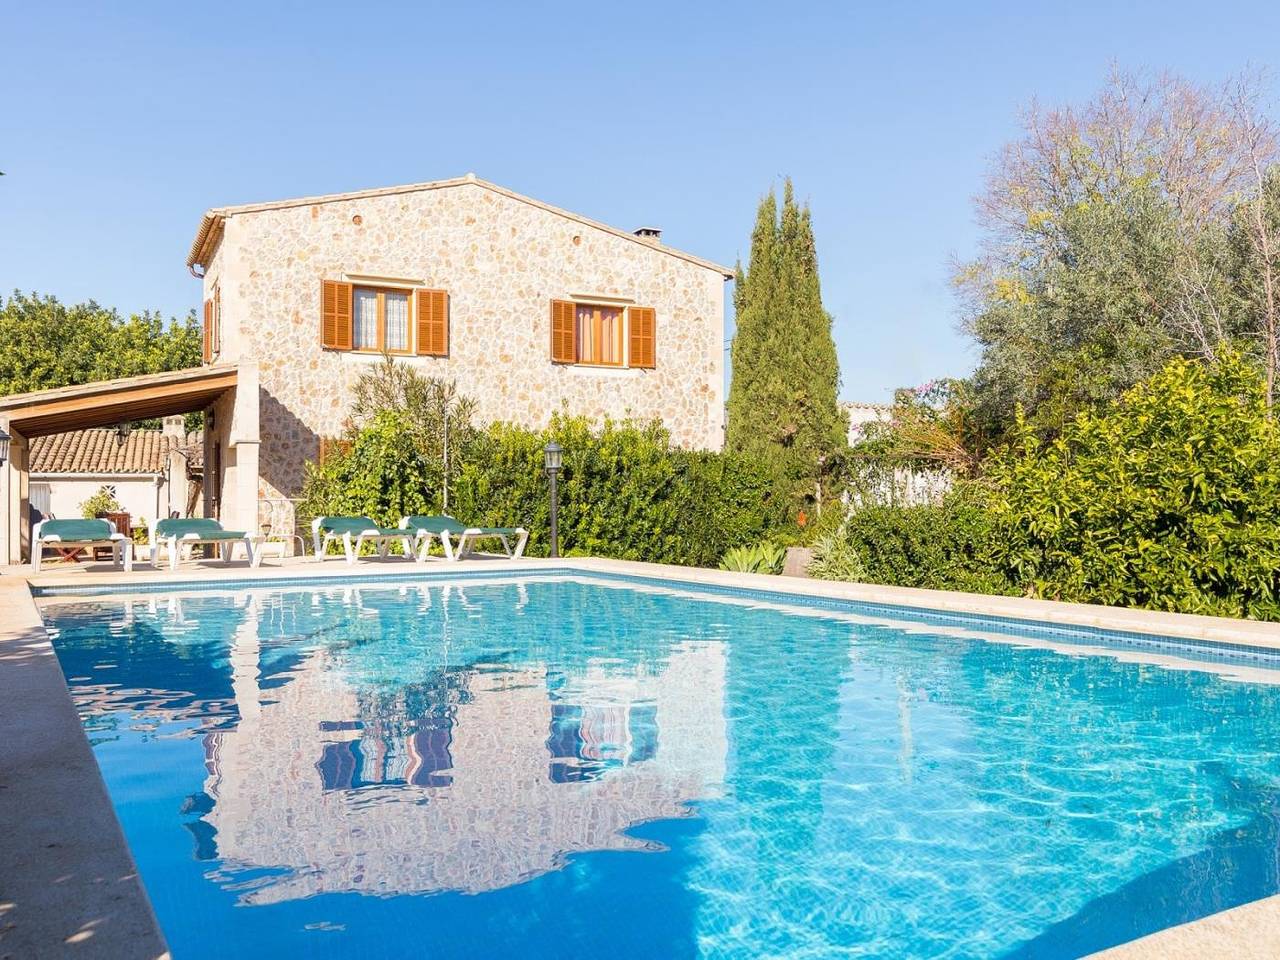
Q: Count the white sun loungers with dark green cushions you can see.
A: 4